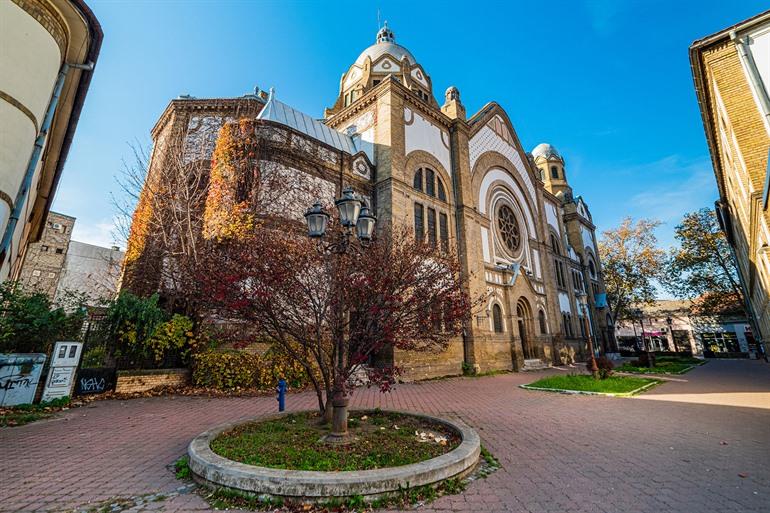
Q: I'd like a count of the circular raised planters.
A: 1